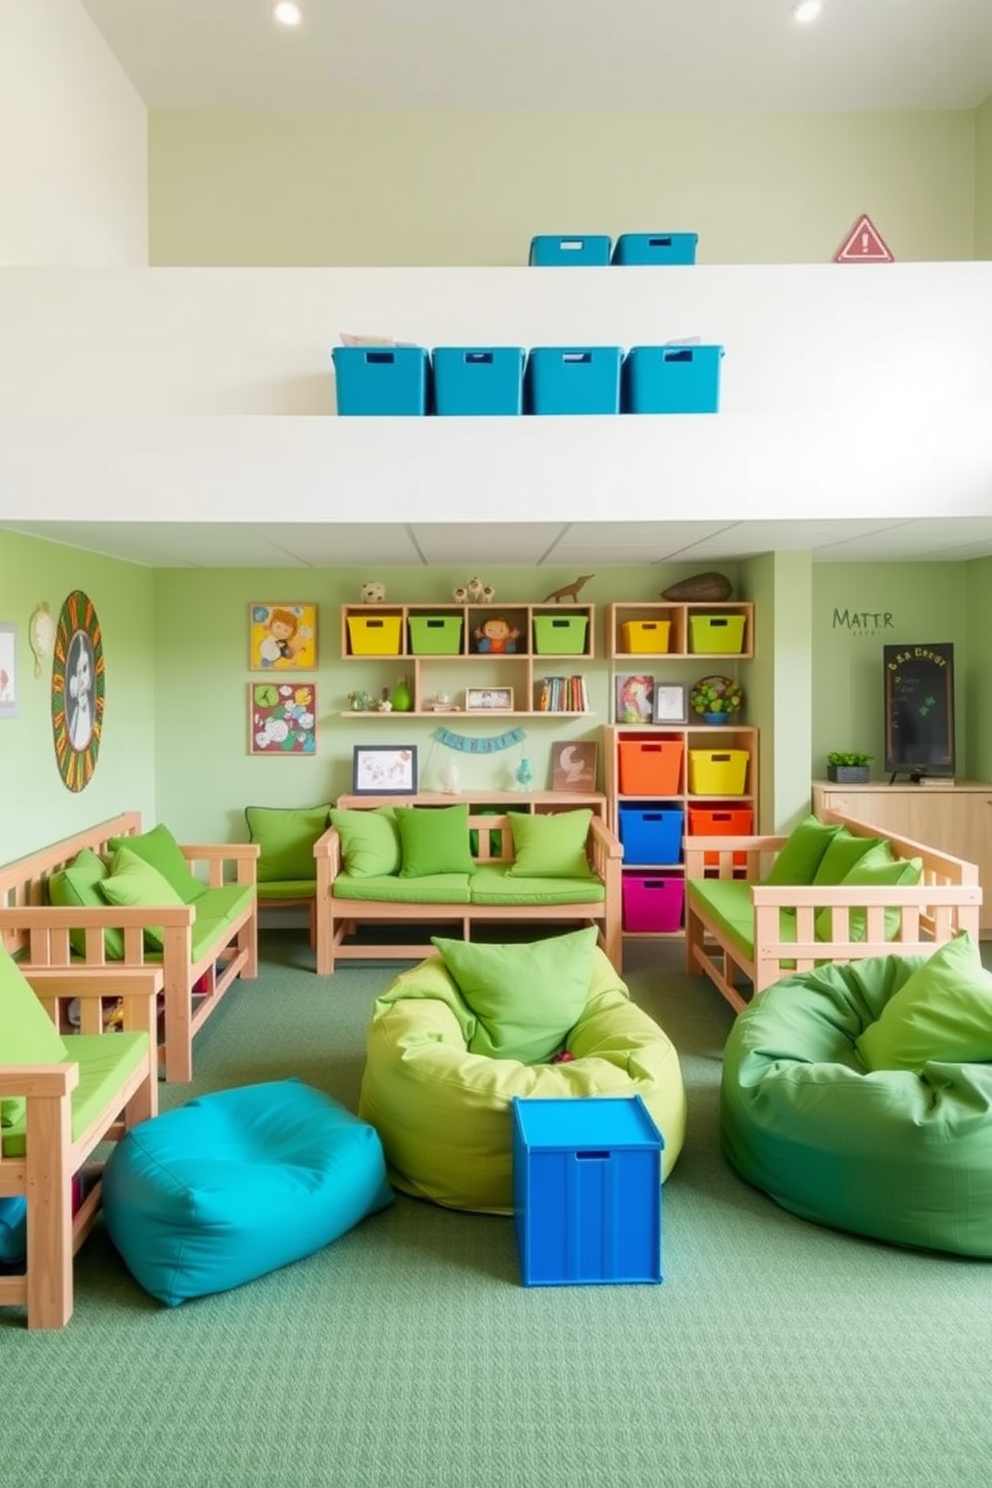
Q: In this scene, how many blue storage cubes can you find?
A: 8